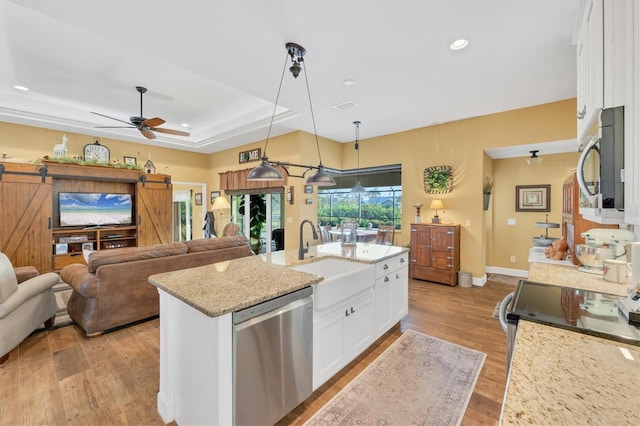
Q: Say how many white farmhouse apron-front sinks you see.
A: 1